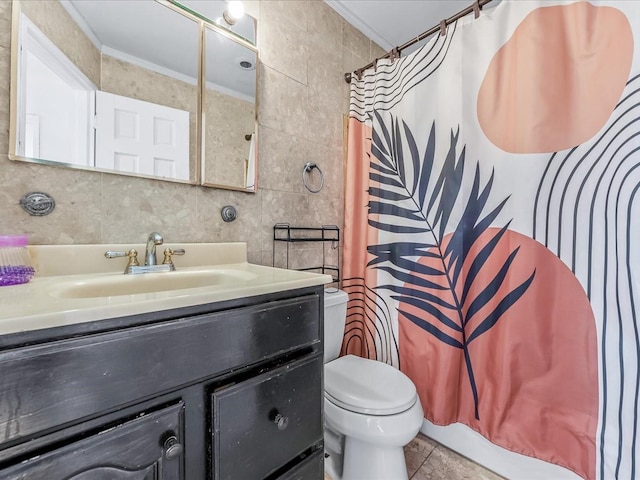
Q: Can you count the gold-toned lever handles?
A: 2